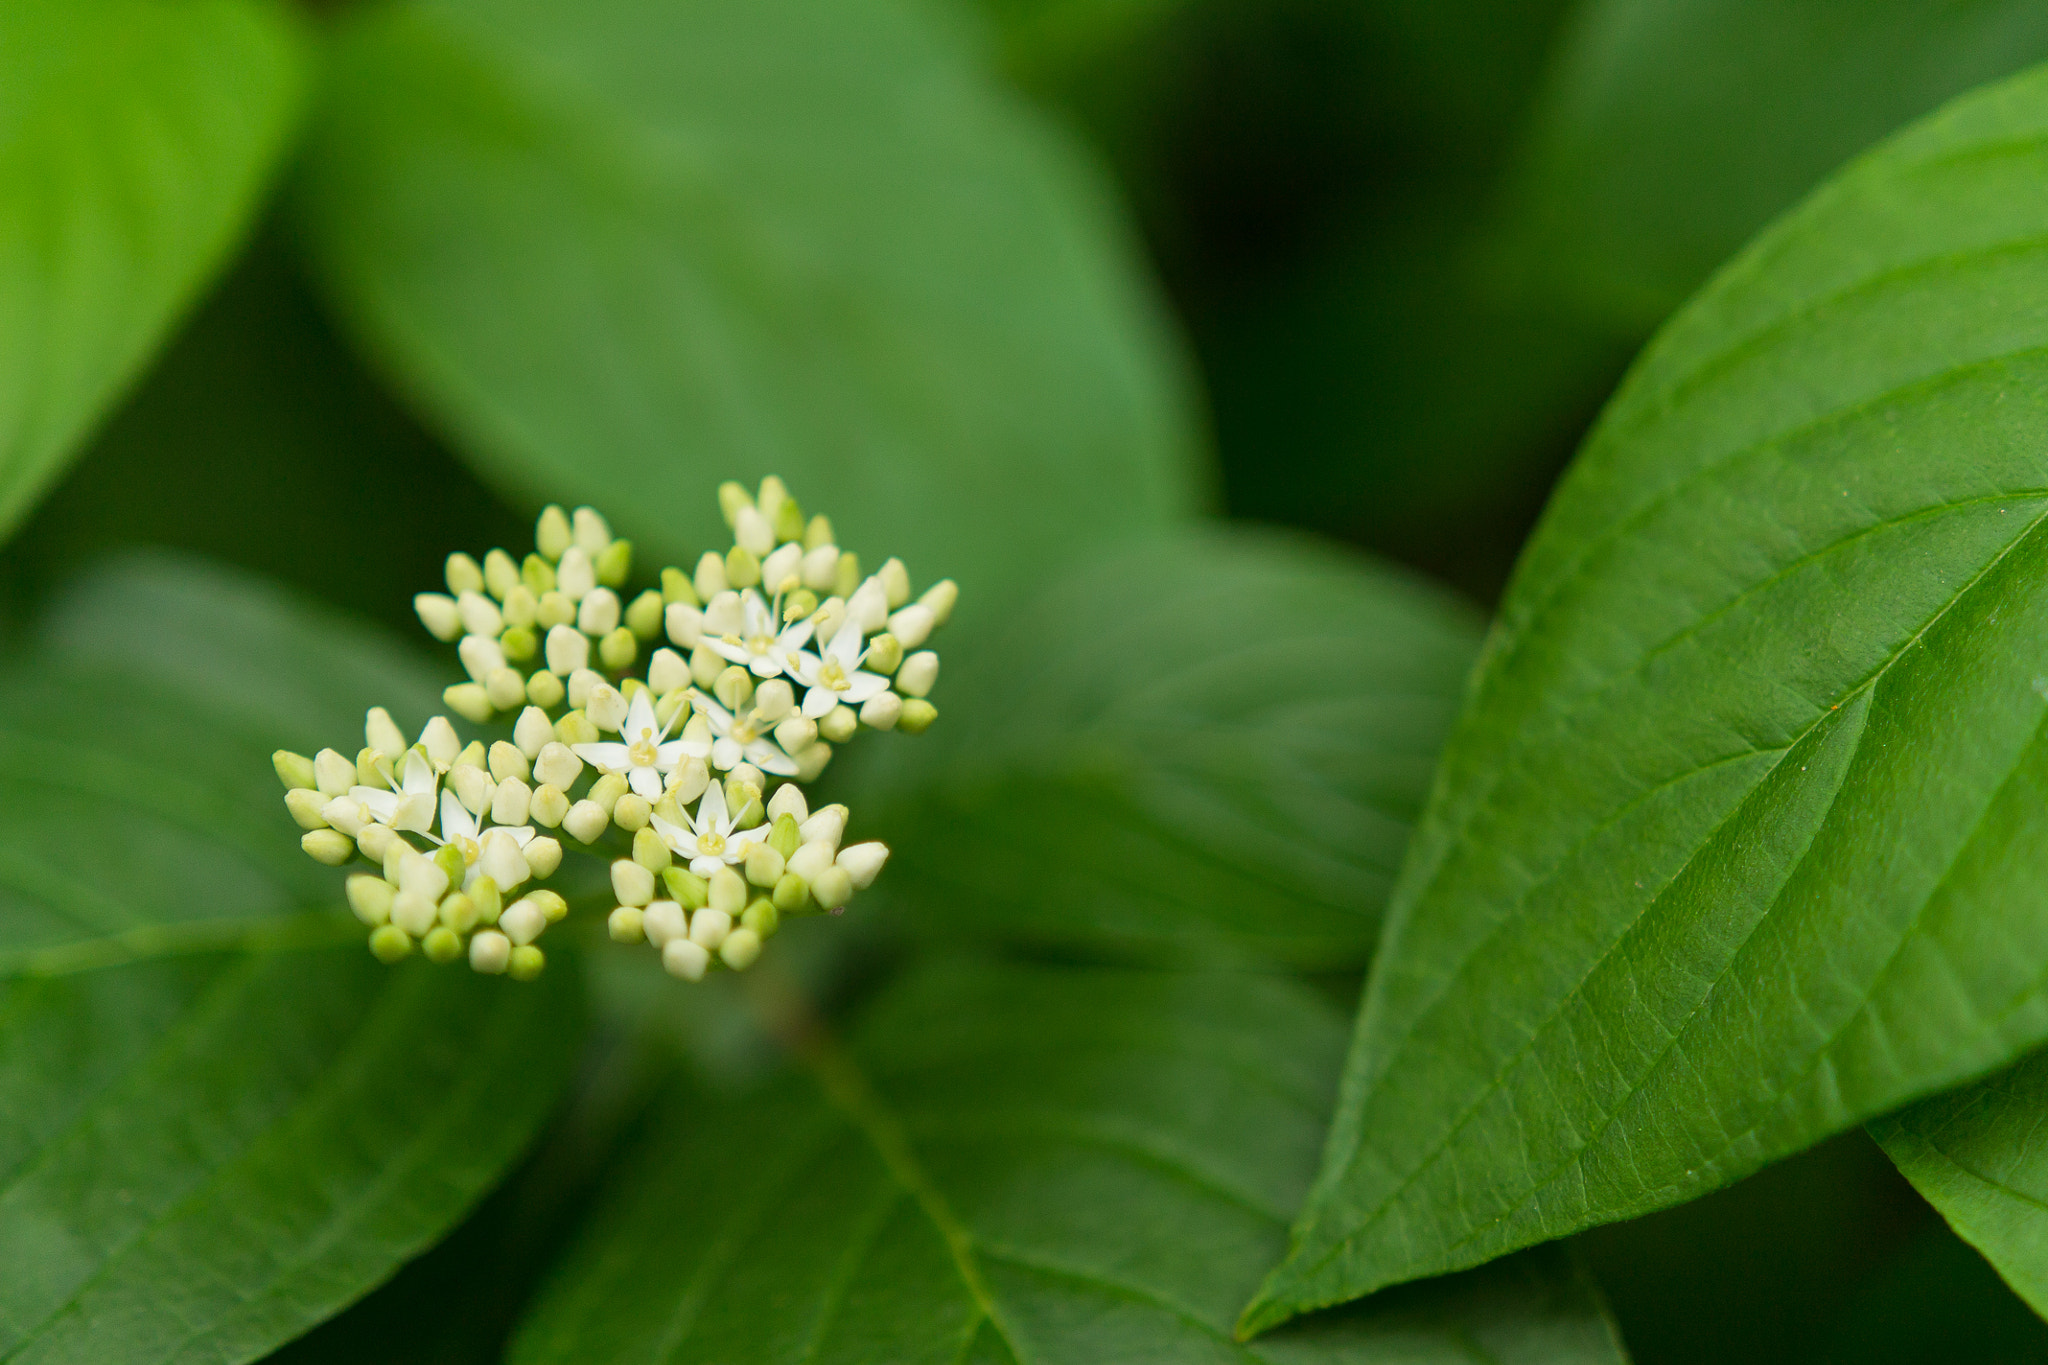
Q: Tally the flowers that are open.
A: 7